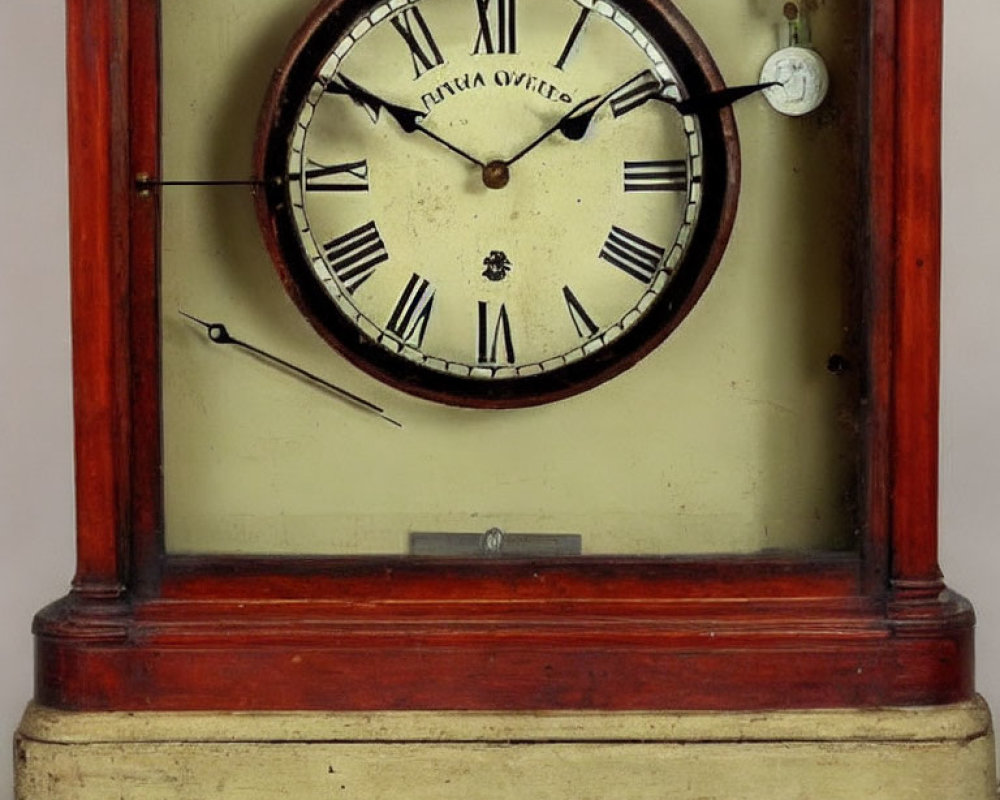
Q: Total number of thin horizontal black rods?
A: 1